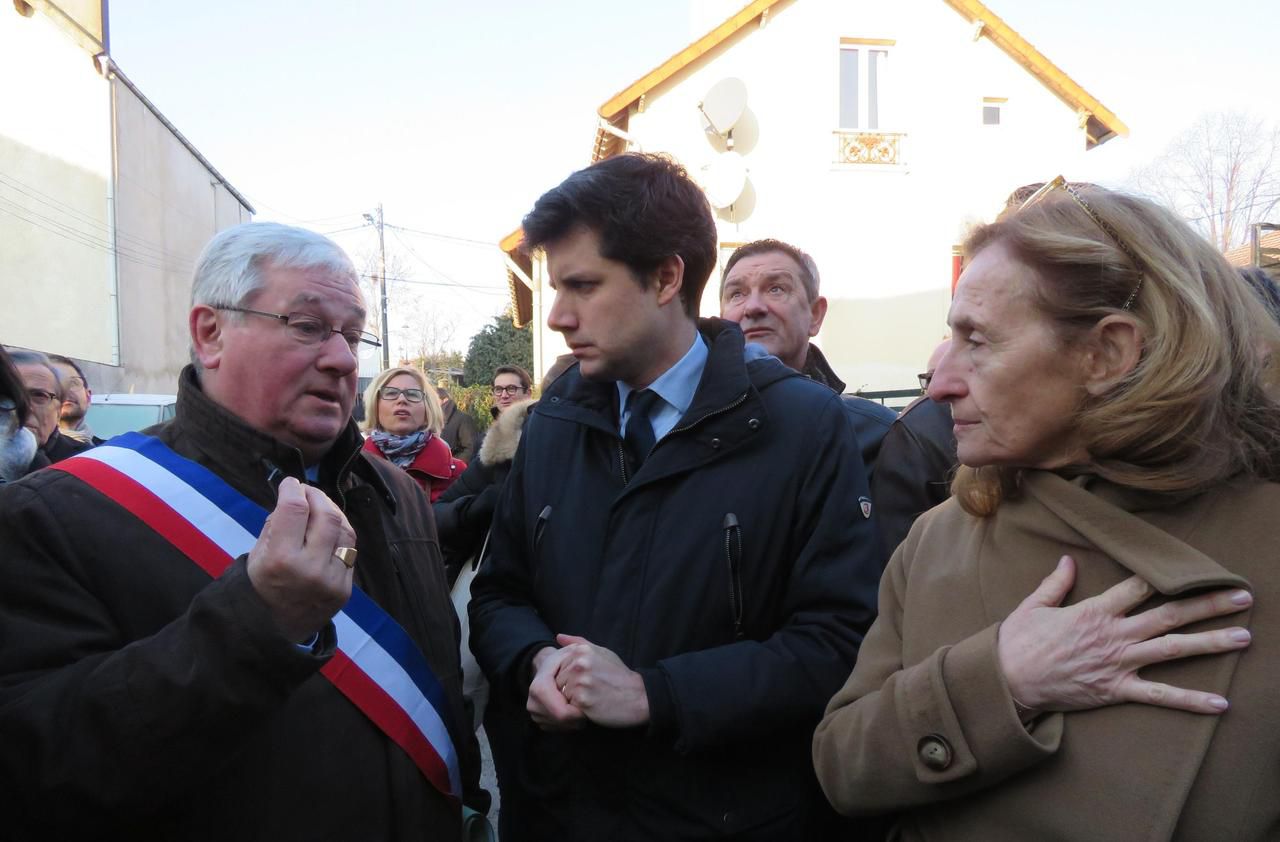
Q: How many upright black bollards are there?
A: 0